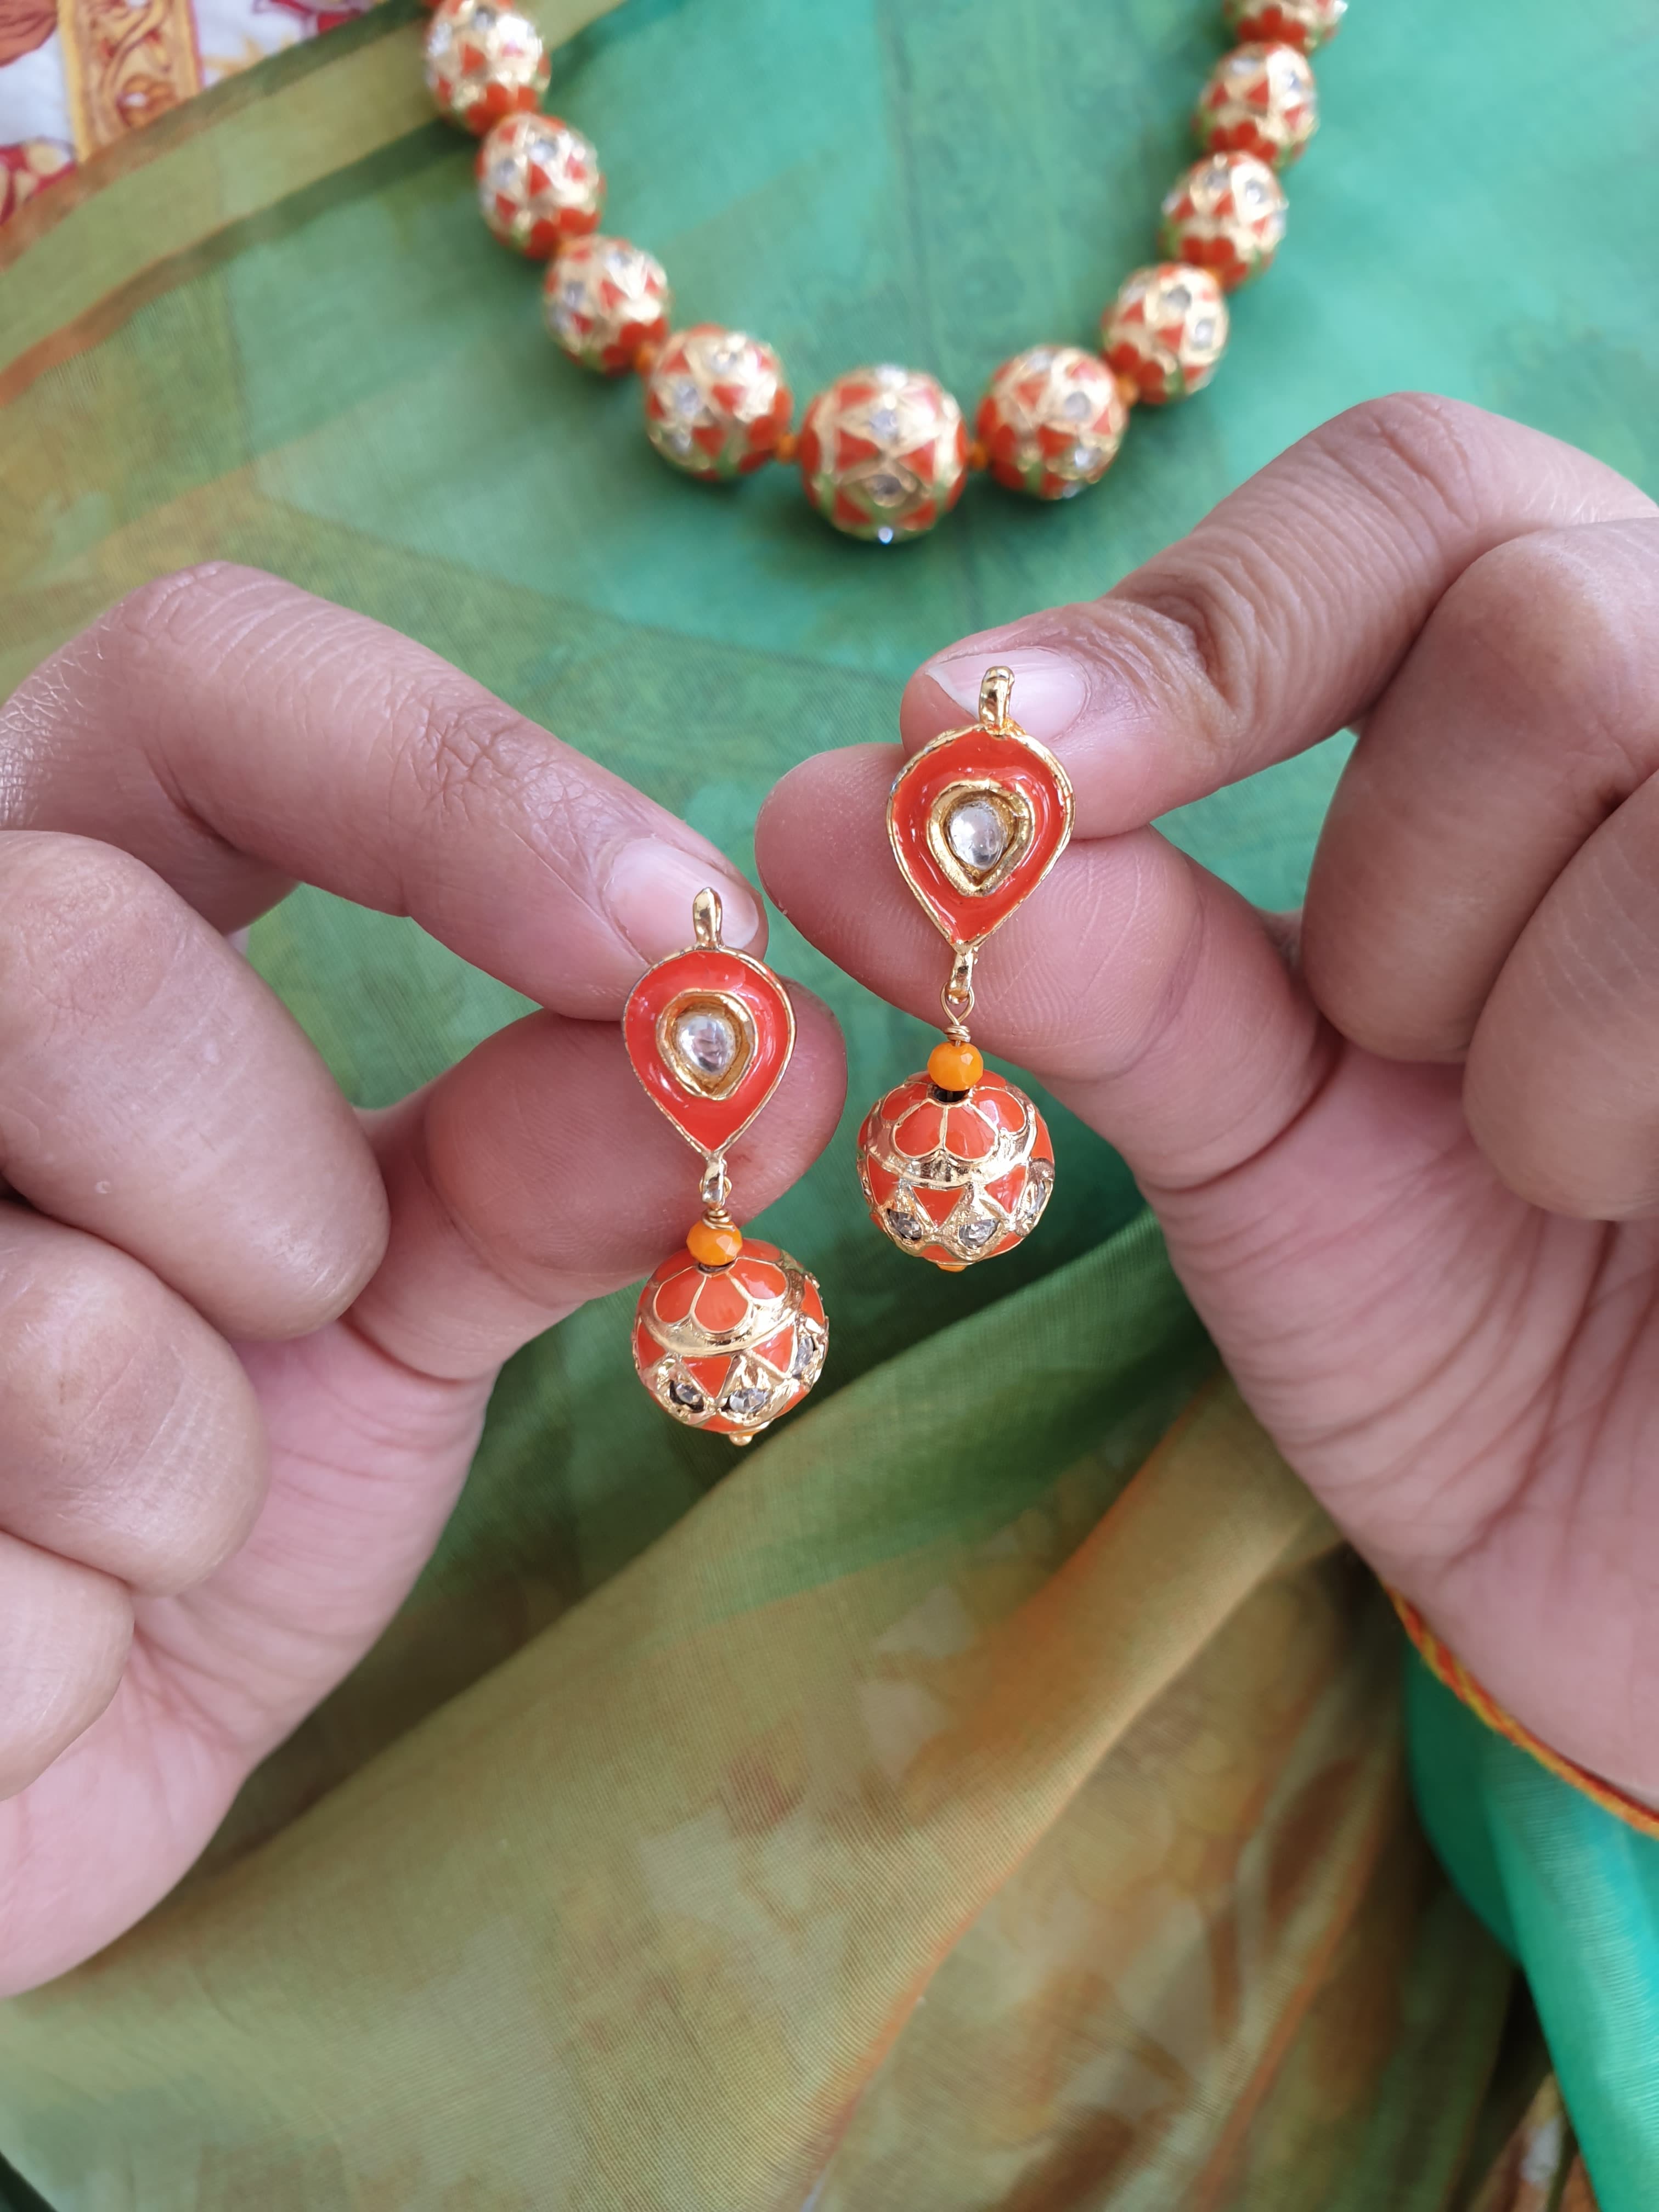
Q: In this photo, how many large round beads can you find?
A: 12